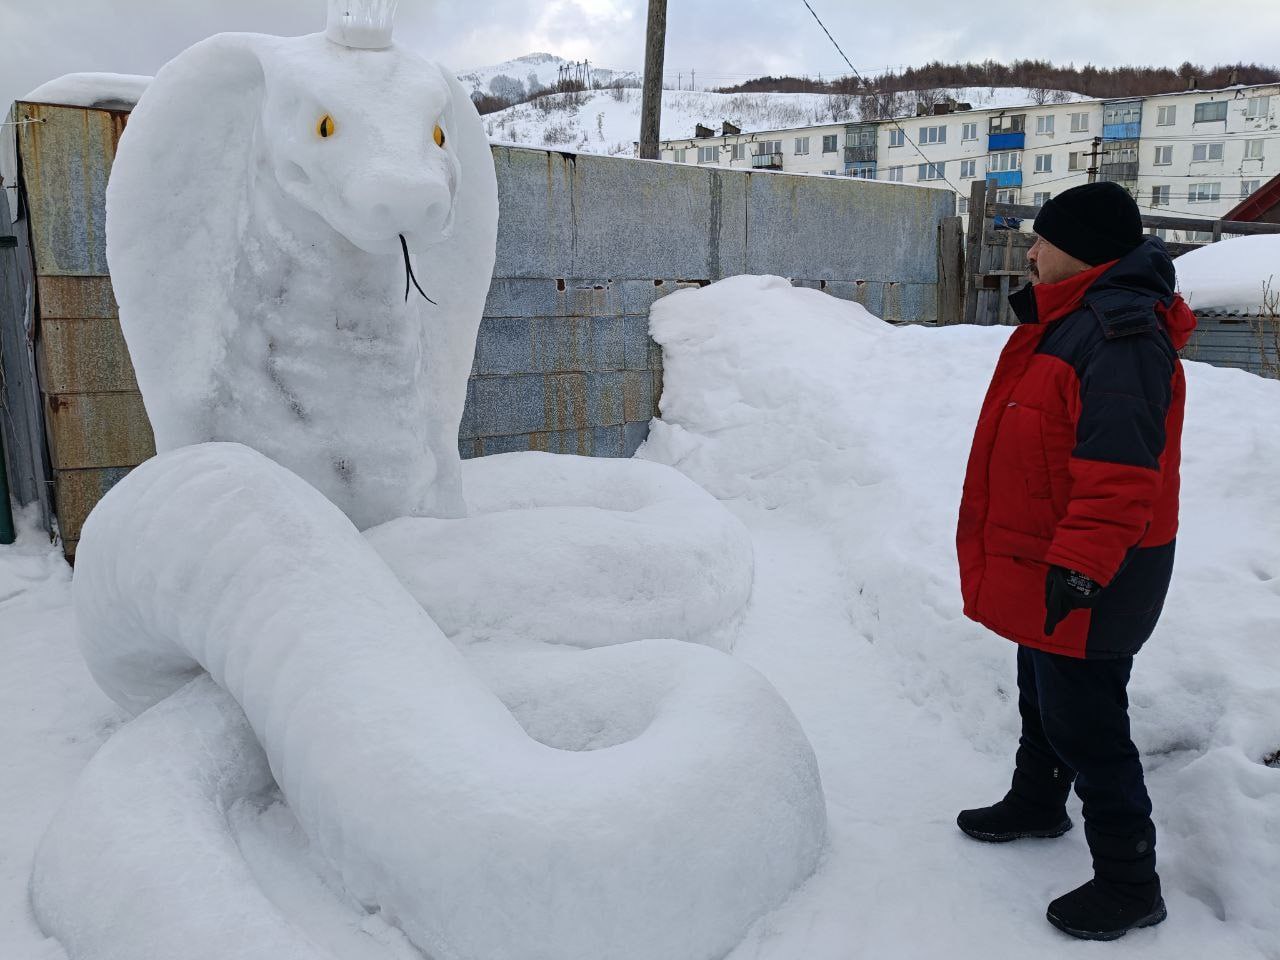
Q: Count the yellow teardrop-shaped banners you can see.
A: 0